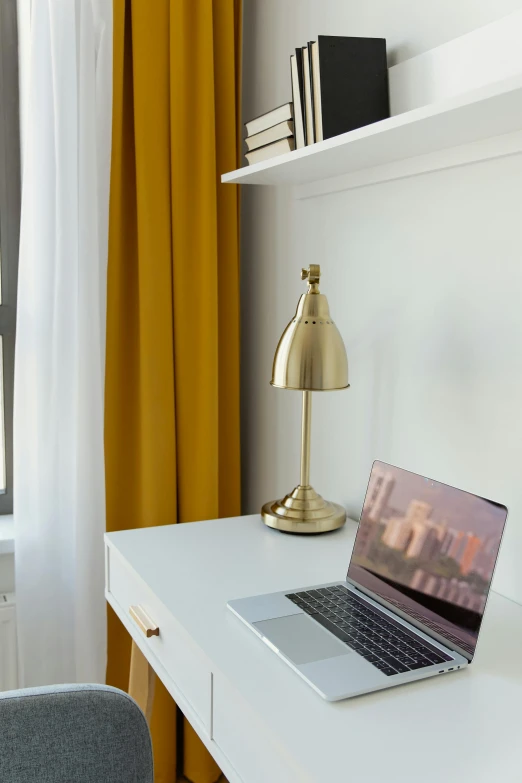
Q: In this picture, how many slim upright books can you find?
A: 3